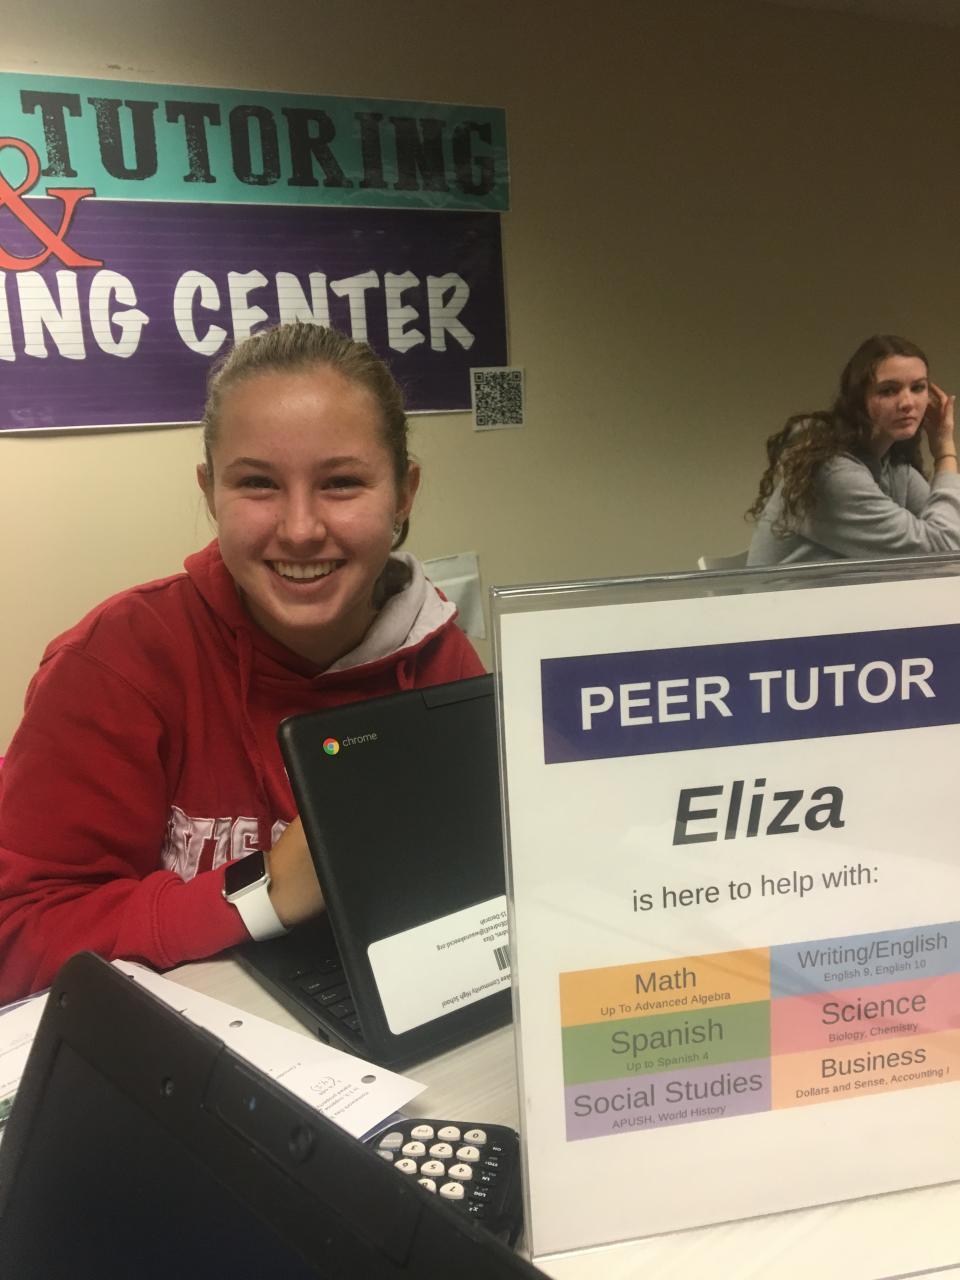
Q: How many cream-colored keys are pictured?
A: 11